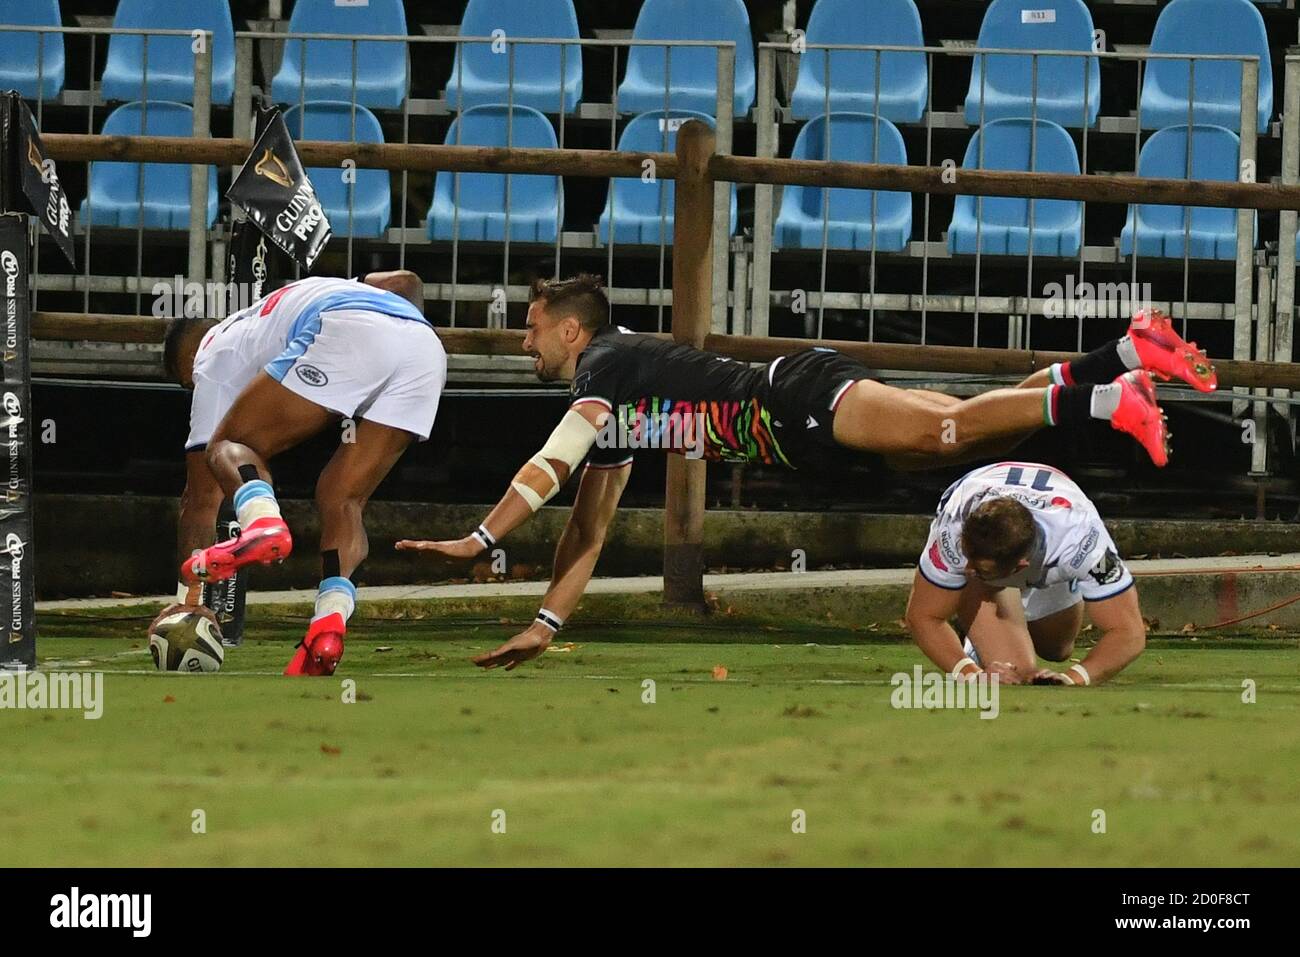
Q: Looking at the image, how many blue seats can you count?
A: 15